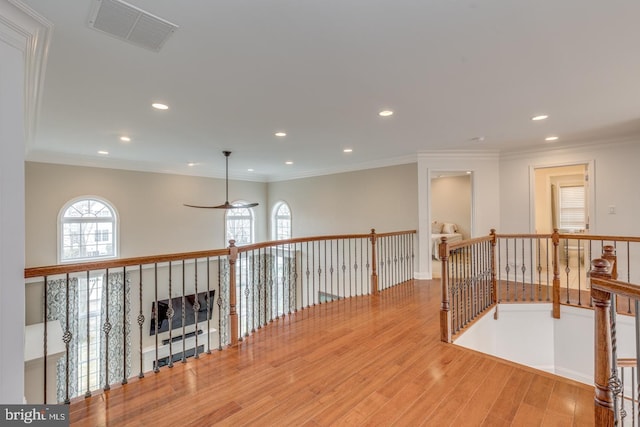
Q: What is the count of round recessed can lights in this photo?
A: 11